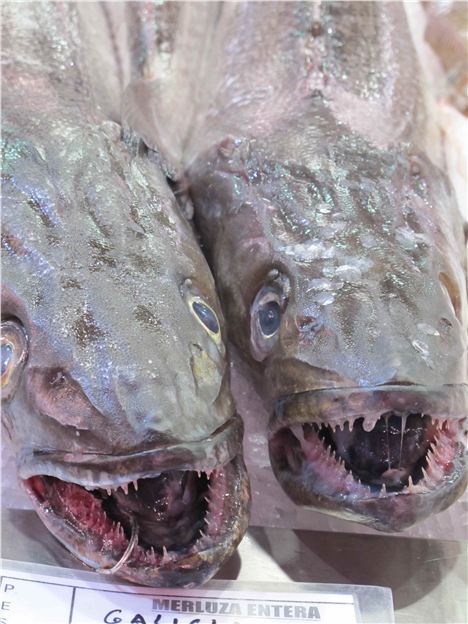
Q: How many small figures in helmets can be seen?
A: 0